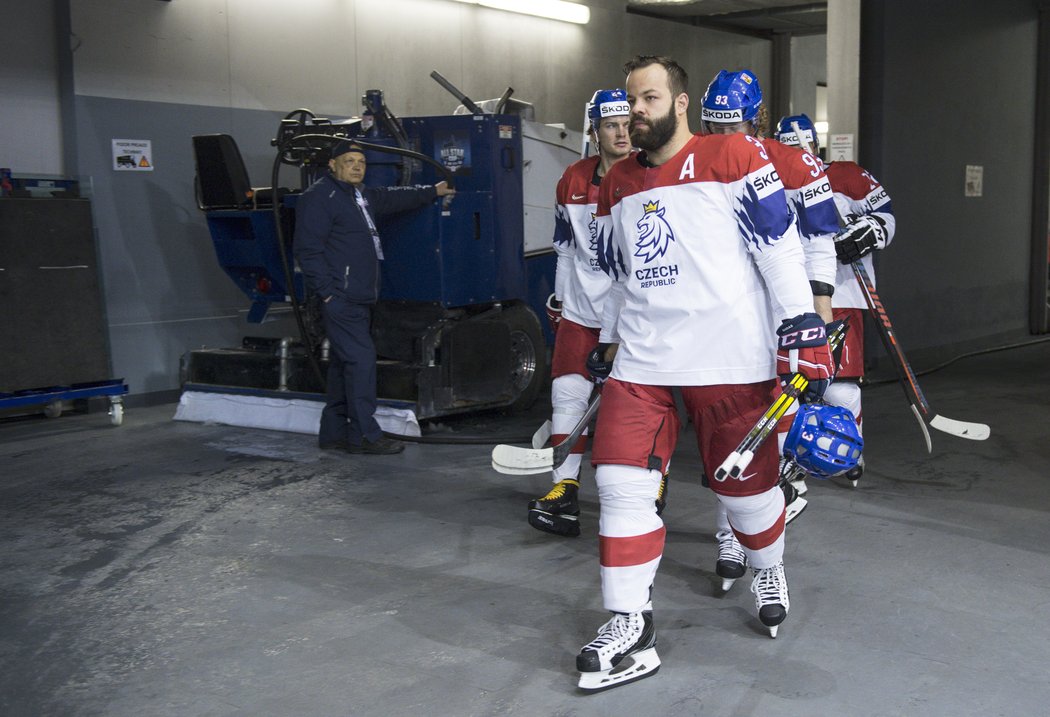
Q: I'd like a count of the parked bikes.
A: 0